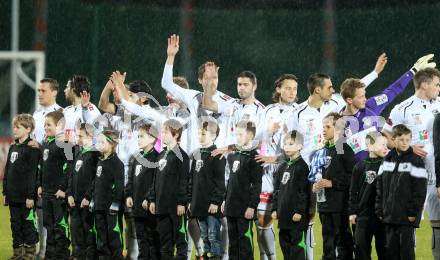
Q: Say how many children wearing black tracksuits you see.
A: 12